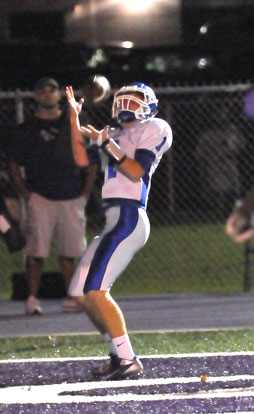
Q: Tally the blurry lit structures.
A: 1